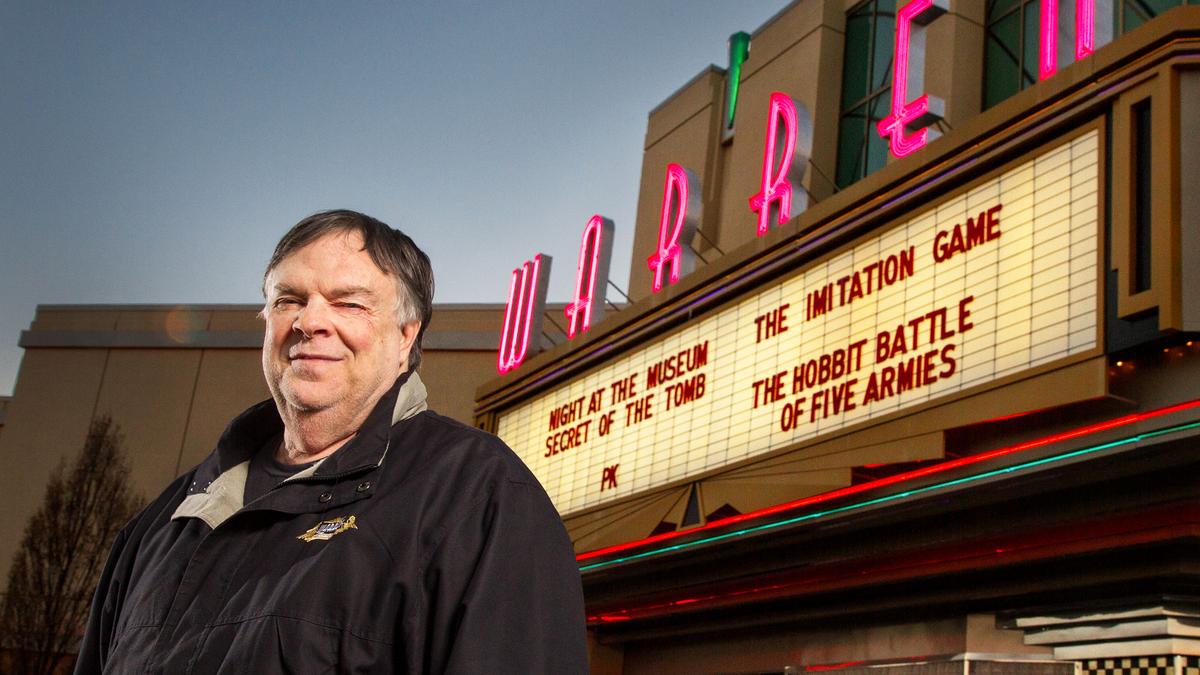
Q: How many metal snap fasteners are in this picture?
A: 2